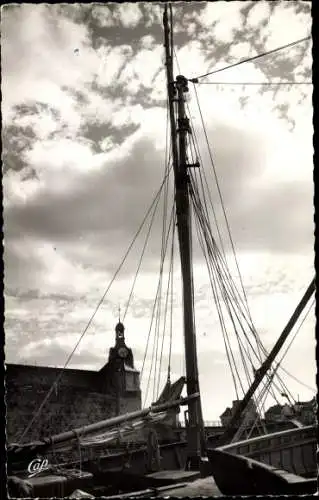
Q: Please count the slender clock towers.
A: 1